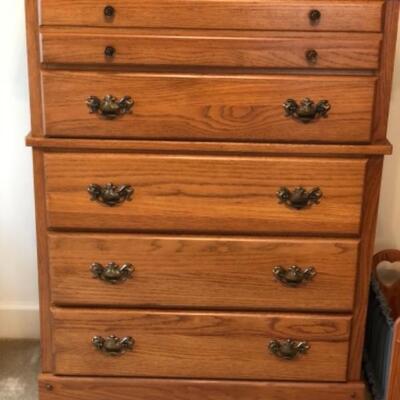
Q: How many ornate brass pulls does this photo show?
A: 8